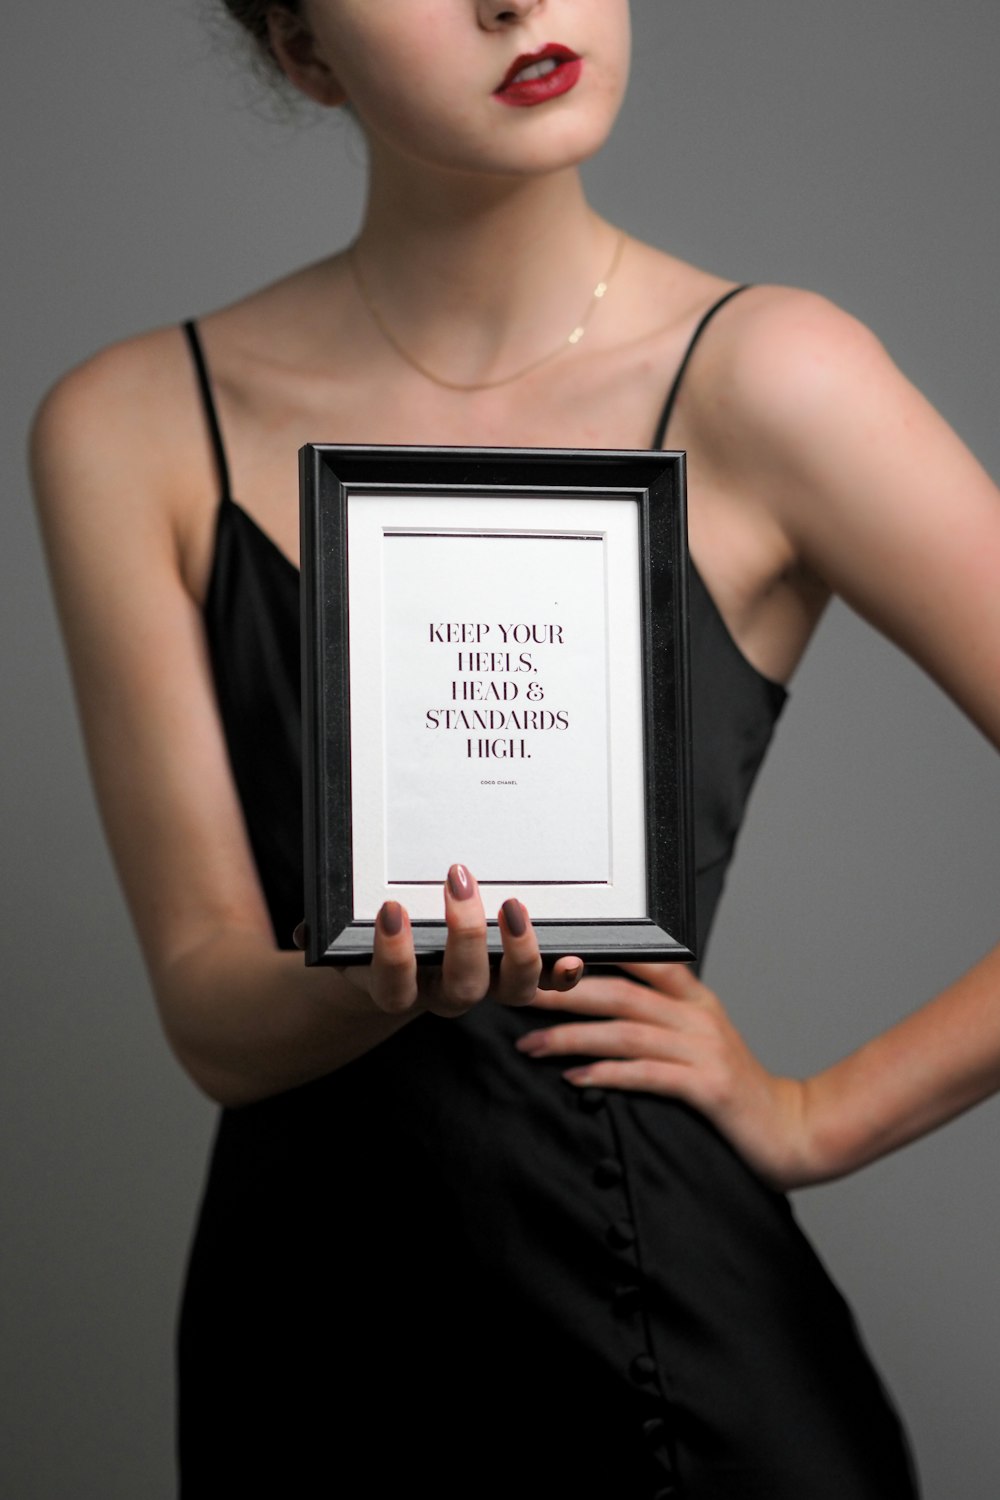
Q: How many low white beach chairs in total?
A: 0